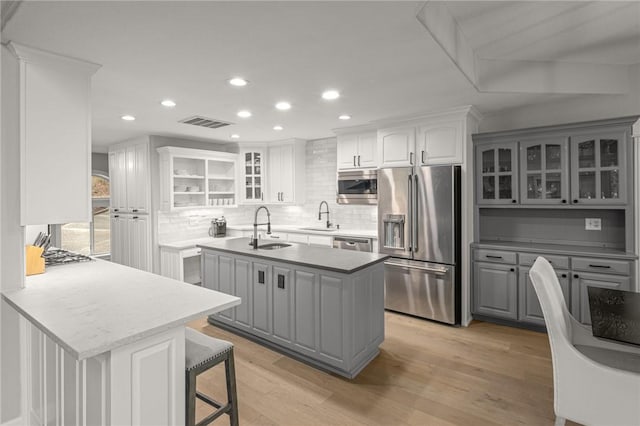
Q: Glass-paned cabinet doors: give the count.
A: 4